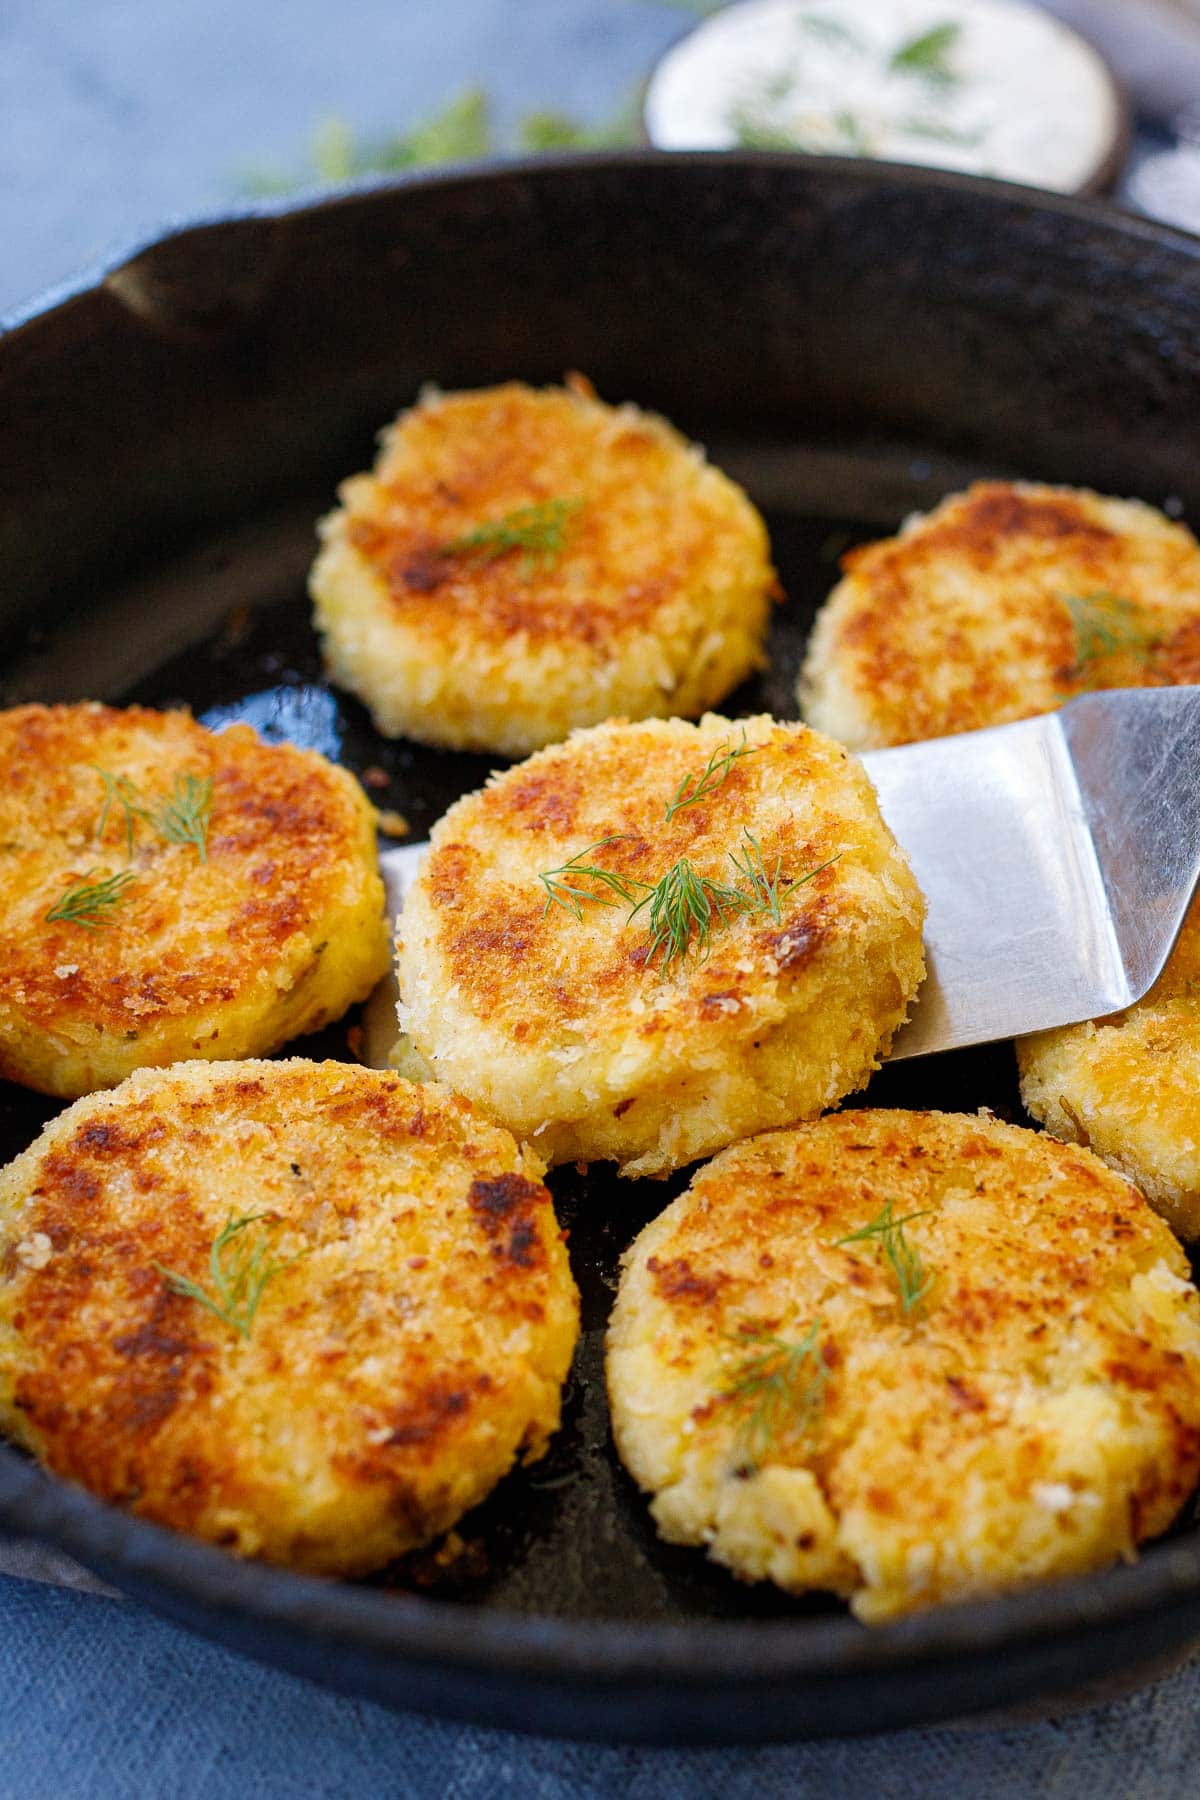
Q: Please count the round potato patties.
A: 7